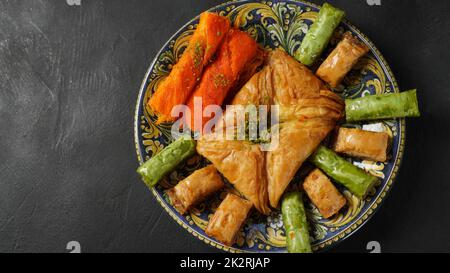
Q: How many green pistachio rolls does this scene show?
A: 5